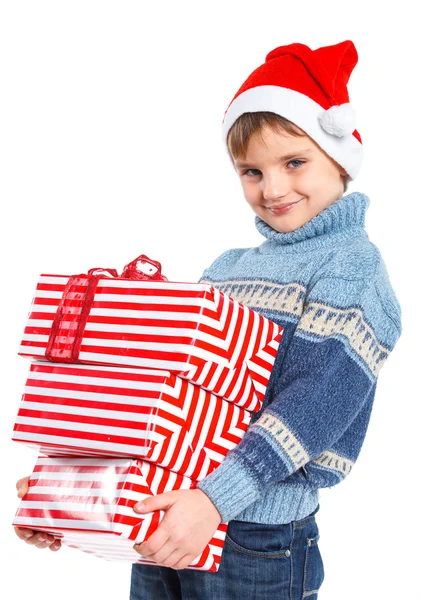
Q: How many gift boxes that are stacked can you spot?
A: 3